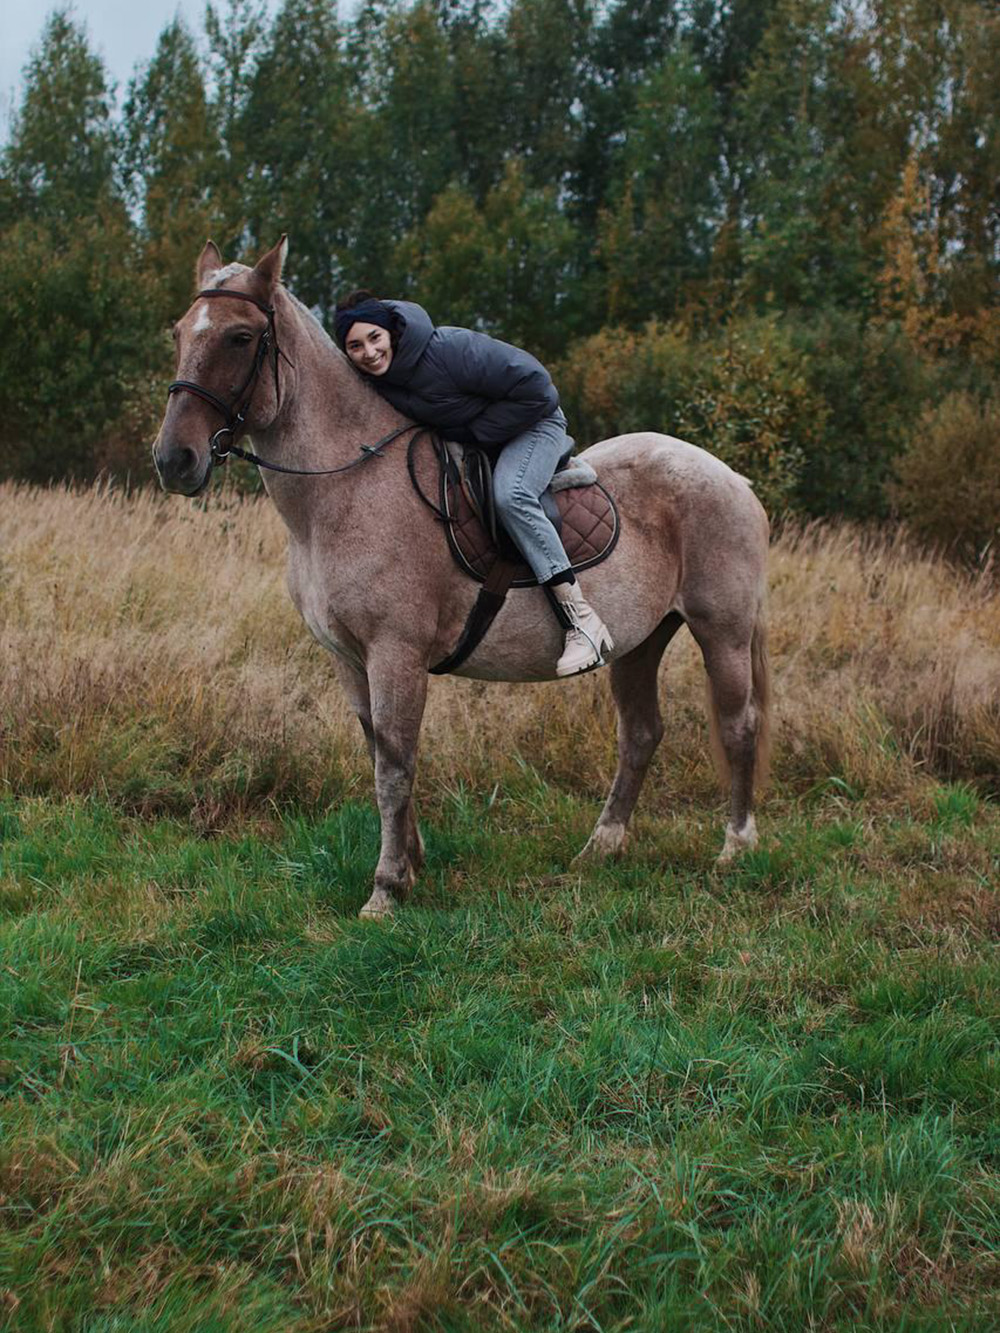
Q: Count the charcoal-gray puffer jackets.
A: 1